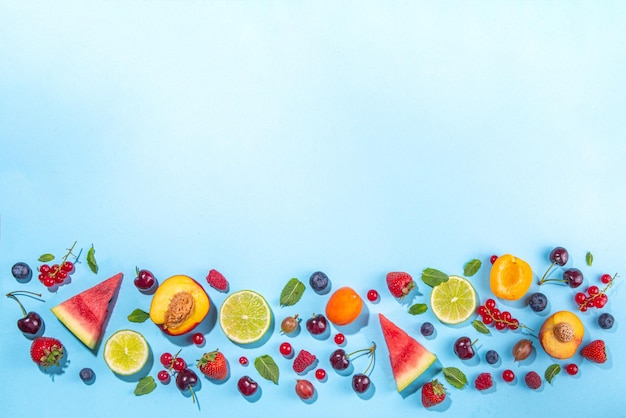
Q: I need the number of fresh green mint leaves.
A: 13